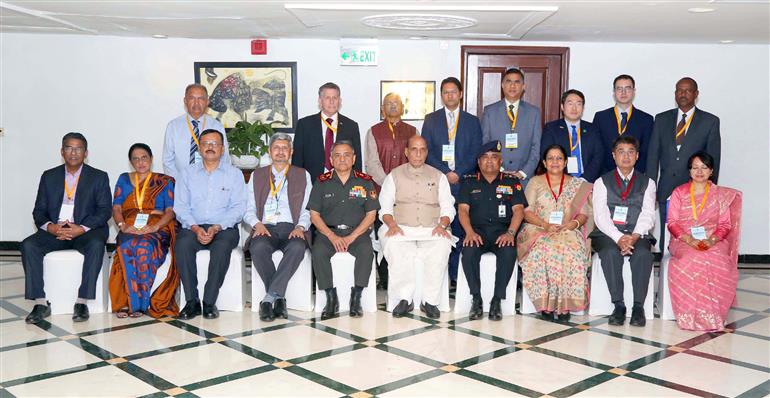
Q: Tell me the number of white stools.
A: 10